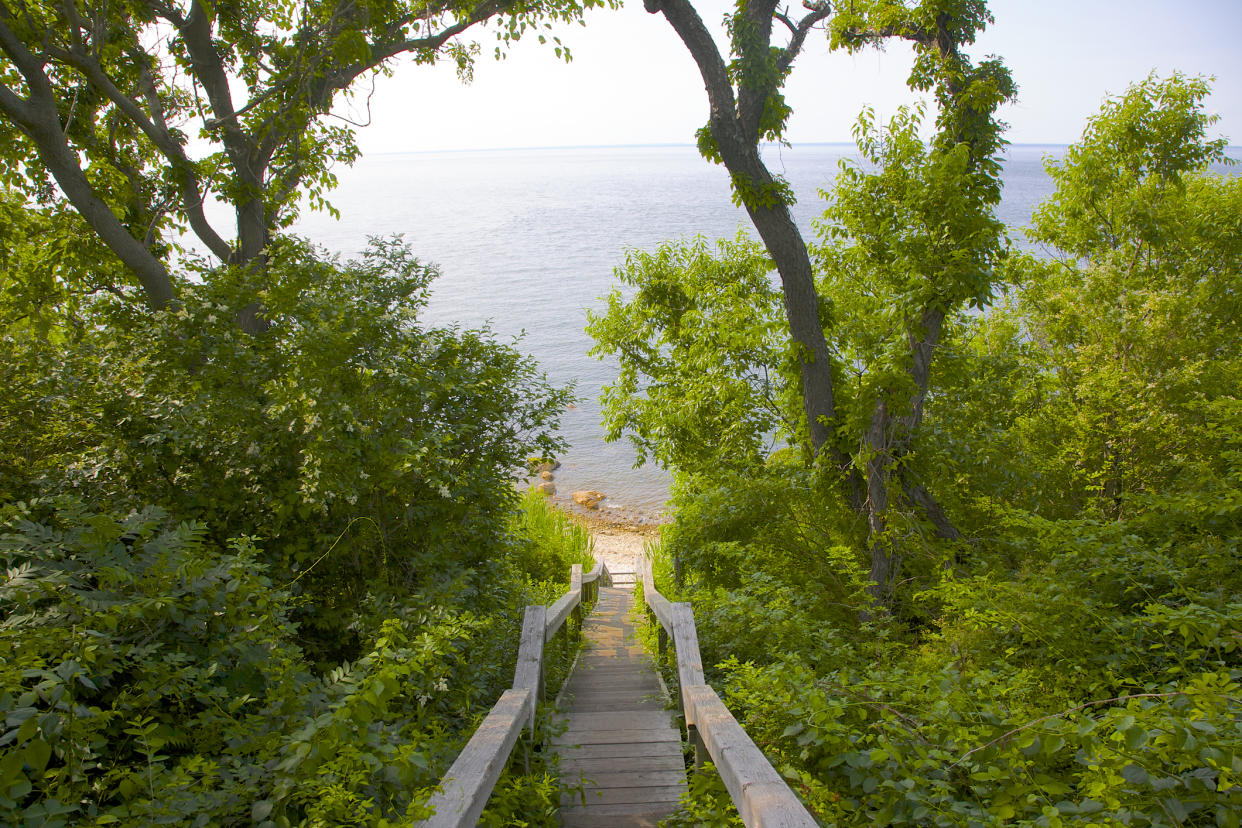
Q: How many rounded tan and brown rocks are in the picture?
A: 4